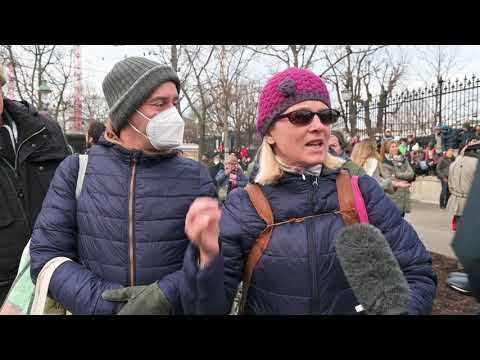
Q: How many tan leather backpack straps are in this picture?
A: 2